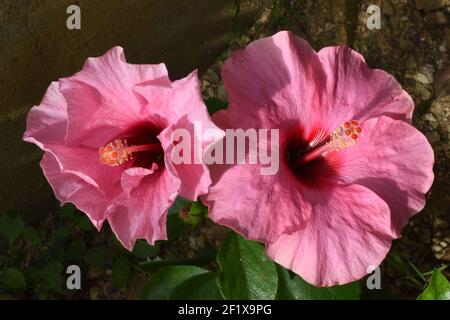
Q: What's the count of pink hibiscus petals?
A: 10